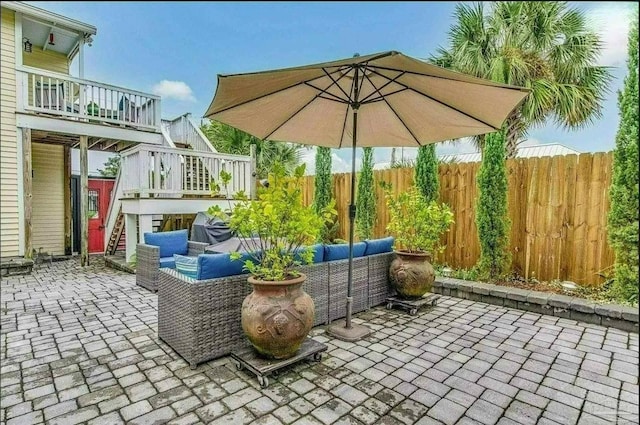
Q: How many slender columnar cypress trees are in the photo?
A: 5